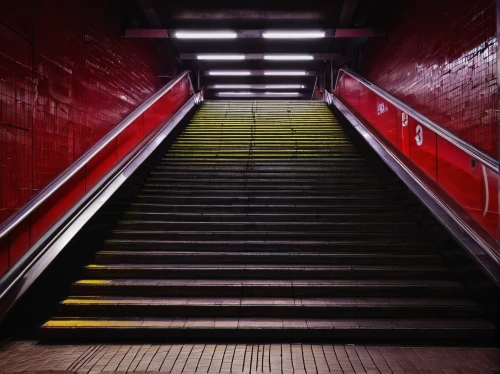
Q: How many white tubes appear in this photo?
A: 10